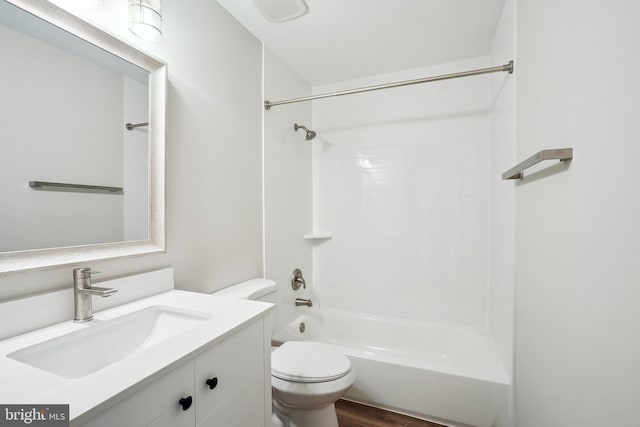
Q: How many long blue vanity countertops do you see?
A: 0